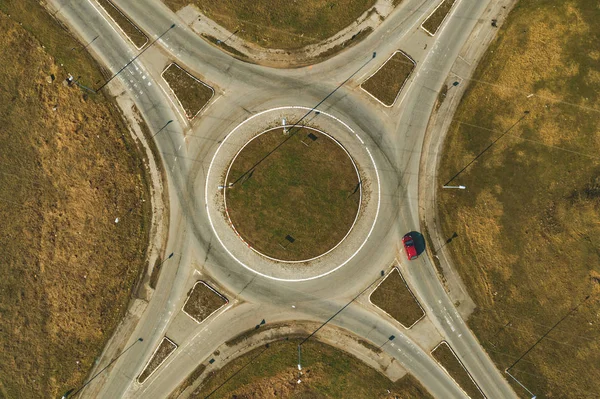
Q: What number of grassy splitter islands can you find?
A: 8